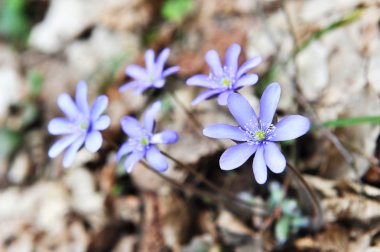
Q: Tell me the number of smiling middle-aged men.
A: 0